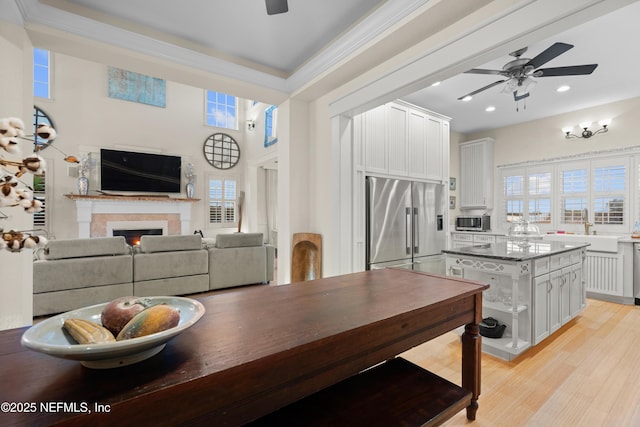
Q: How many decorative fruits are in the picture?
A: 3